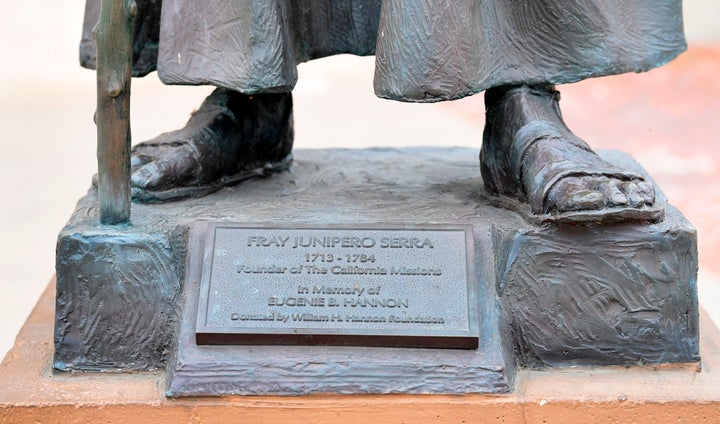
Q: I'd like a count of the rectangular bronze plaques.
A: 1